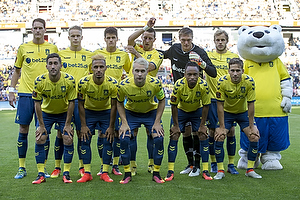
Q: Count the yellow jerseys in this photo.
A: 11